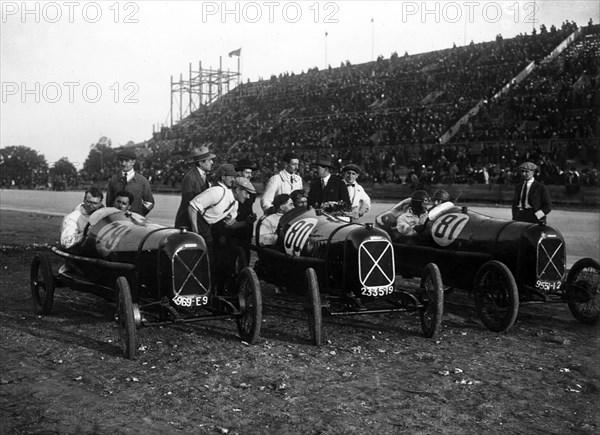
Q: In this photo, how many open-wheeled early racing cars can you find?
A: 3